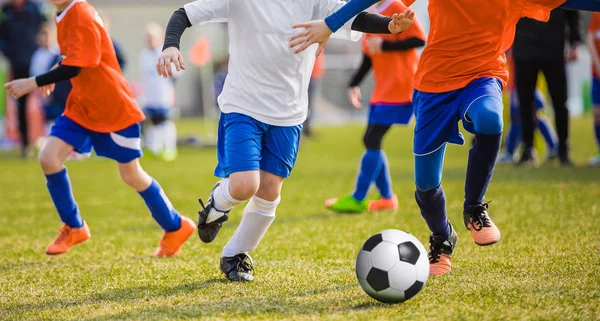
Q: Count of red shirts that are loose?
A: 3